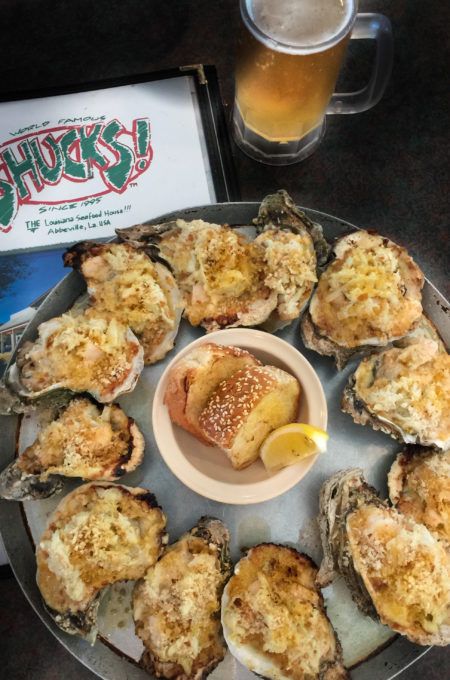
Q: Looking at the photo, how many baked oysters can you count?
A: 12